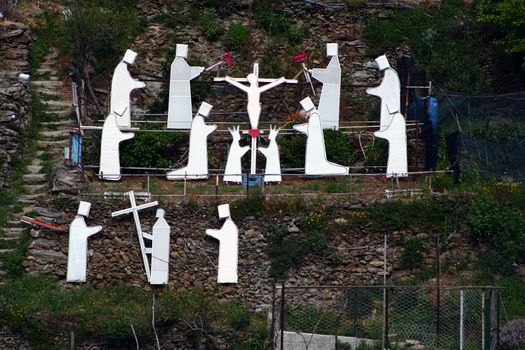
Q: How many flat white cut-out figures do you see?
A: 14